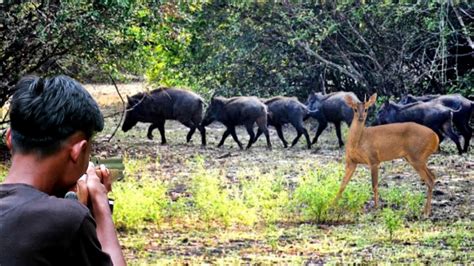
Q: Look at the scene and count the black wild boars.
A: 6